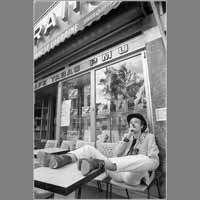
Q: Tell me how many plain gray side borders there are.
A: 2